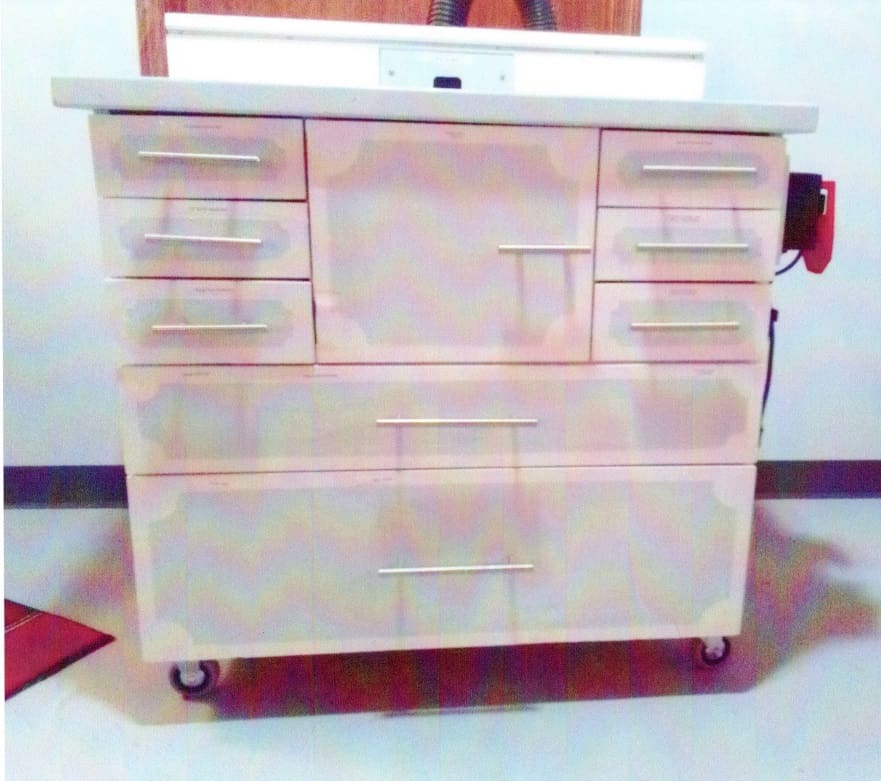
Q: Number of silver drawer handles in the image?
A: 9